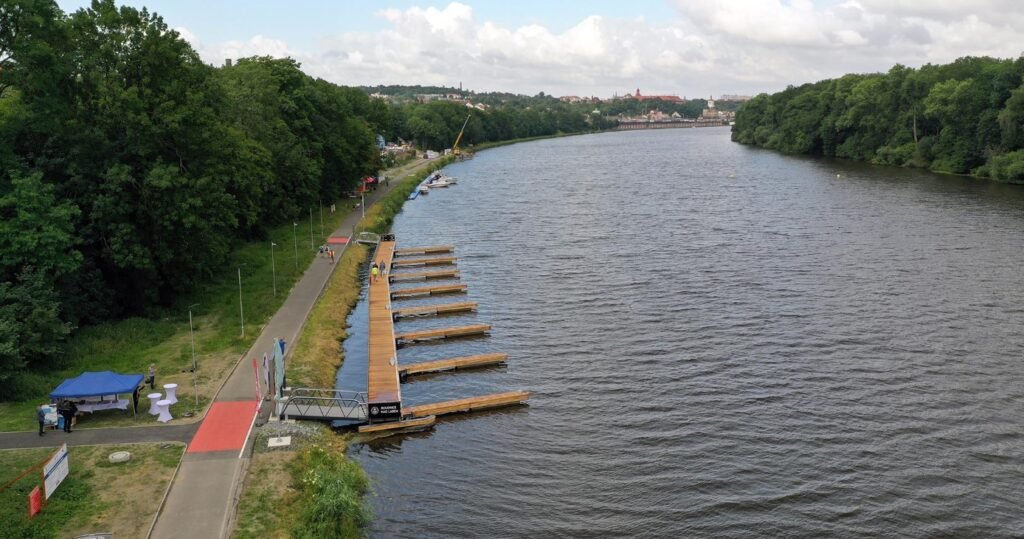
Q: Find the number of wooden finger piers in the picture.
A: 8